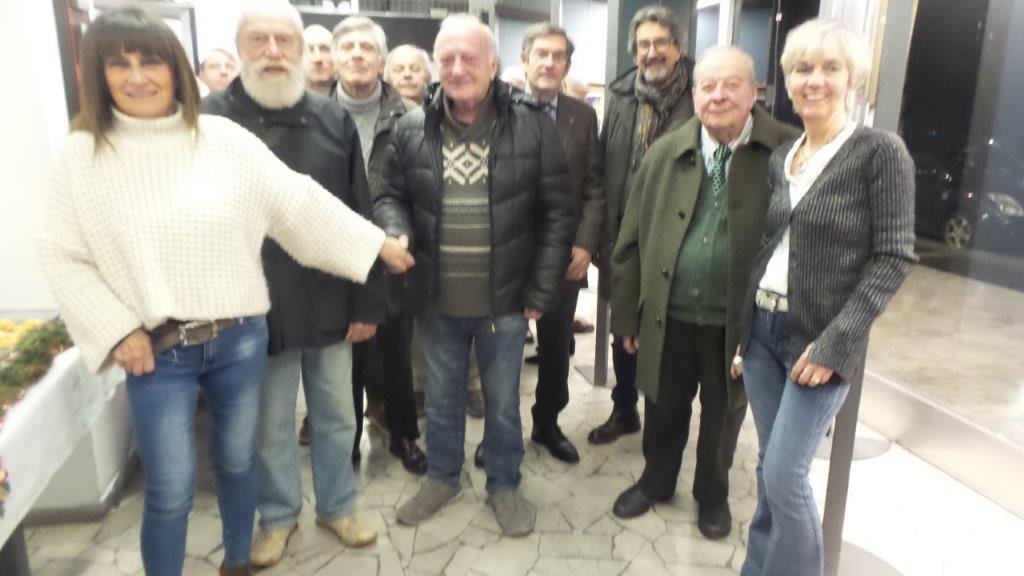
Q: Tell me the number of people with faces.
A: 11